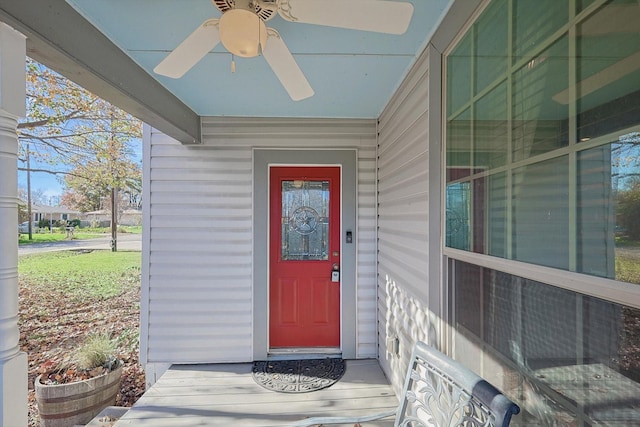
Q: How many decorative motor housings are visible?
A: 1